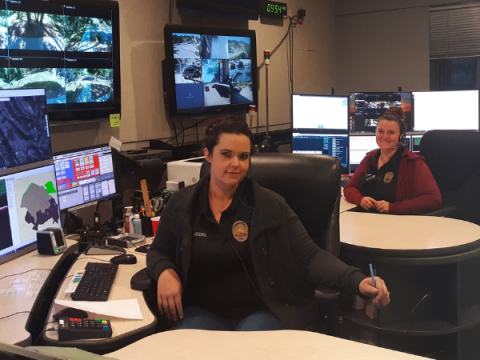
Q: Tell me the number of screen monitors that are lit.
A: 11